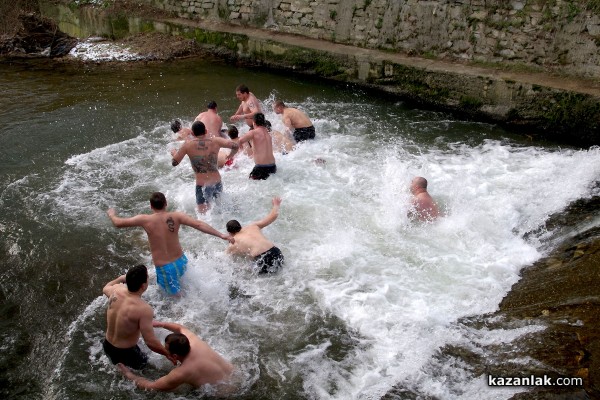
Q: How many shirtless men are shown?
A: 13